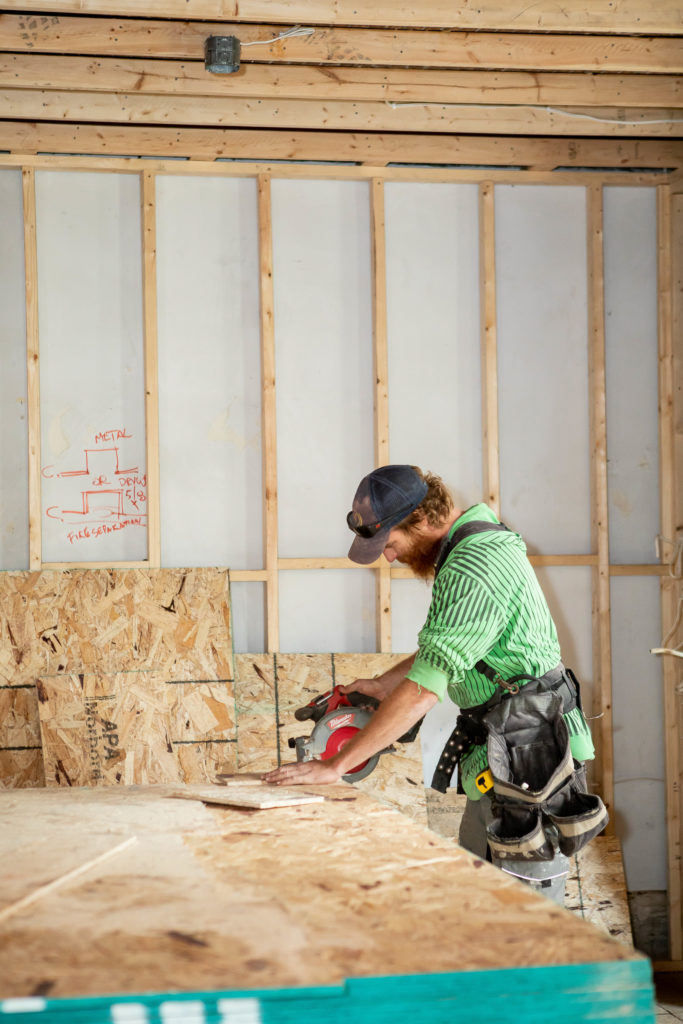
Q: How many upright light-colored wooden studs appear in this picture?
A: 7